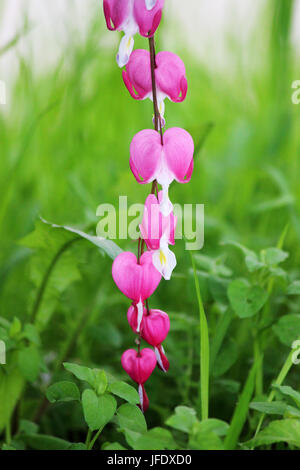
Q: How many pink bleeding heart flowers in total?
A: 7